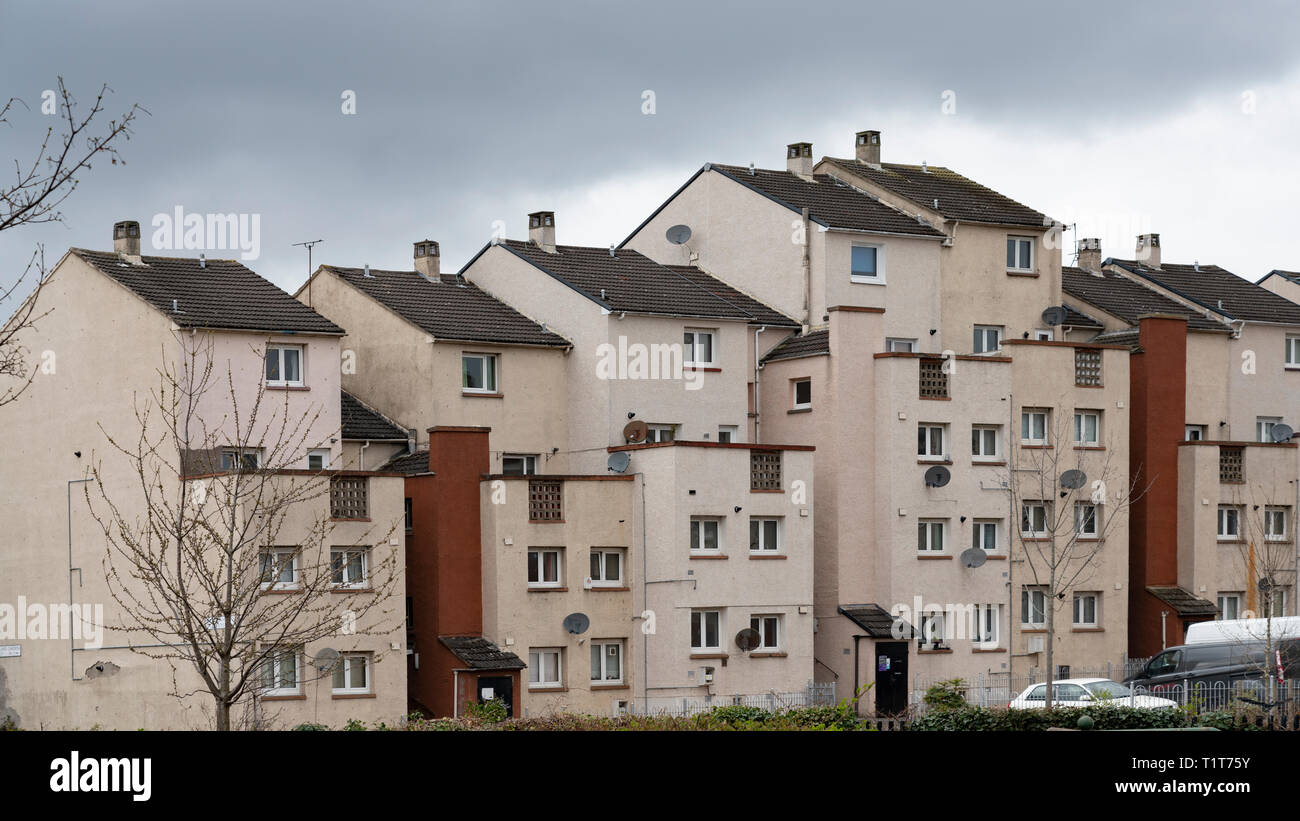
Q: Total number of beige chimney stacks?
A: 7